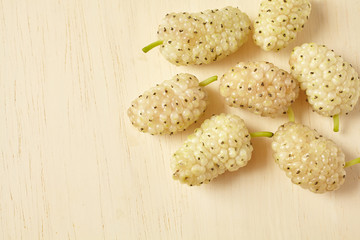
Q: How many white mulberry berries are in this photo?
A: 7